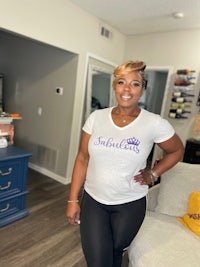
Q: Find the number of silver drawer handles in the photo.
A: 3